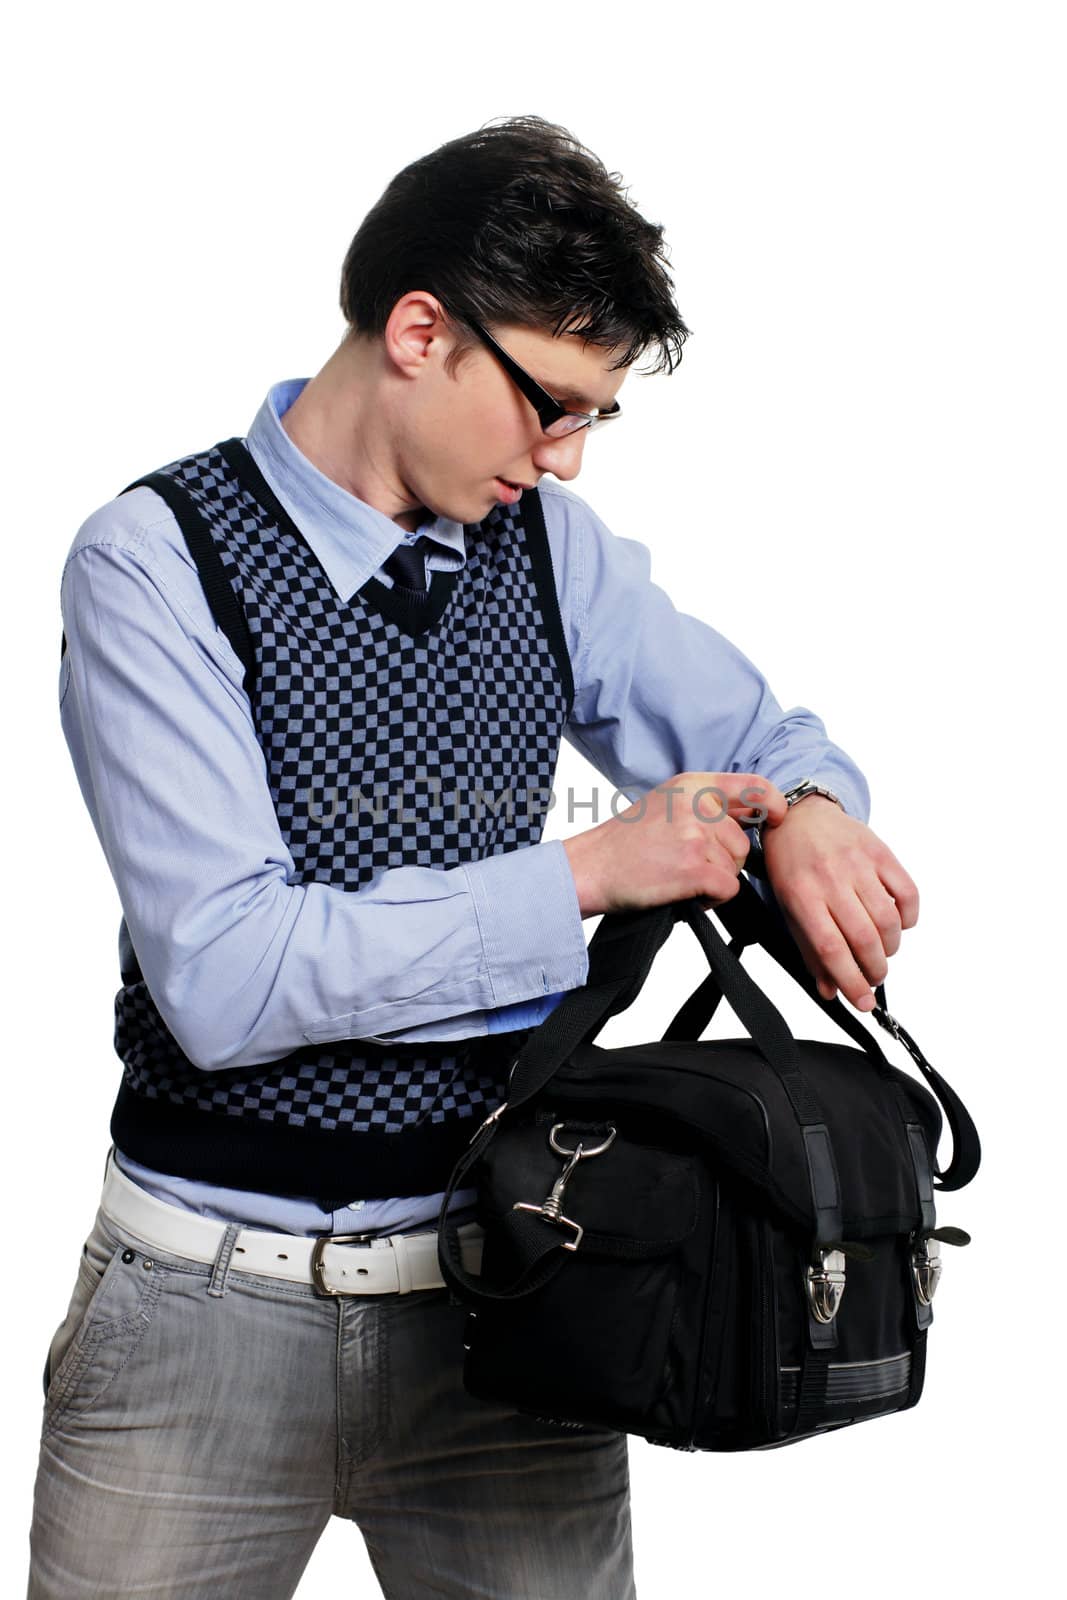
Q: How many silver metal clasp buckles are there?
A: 2